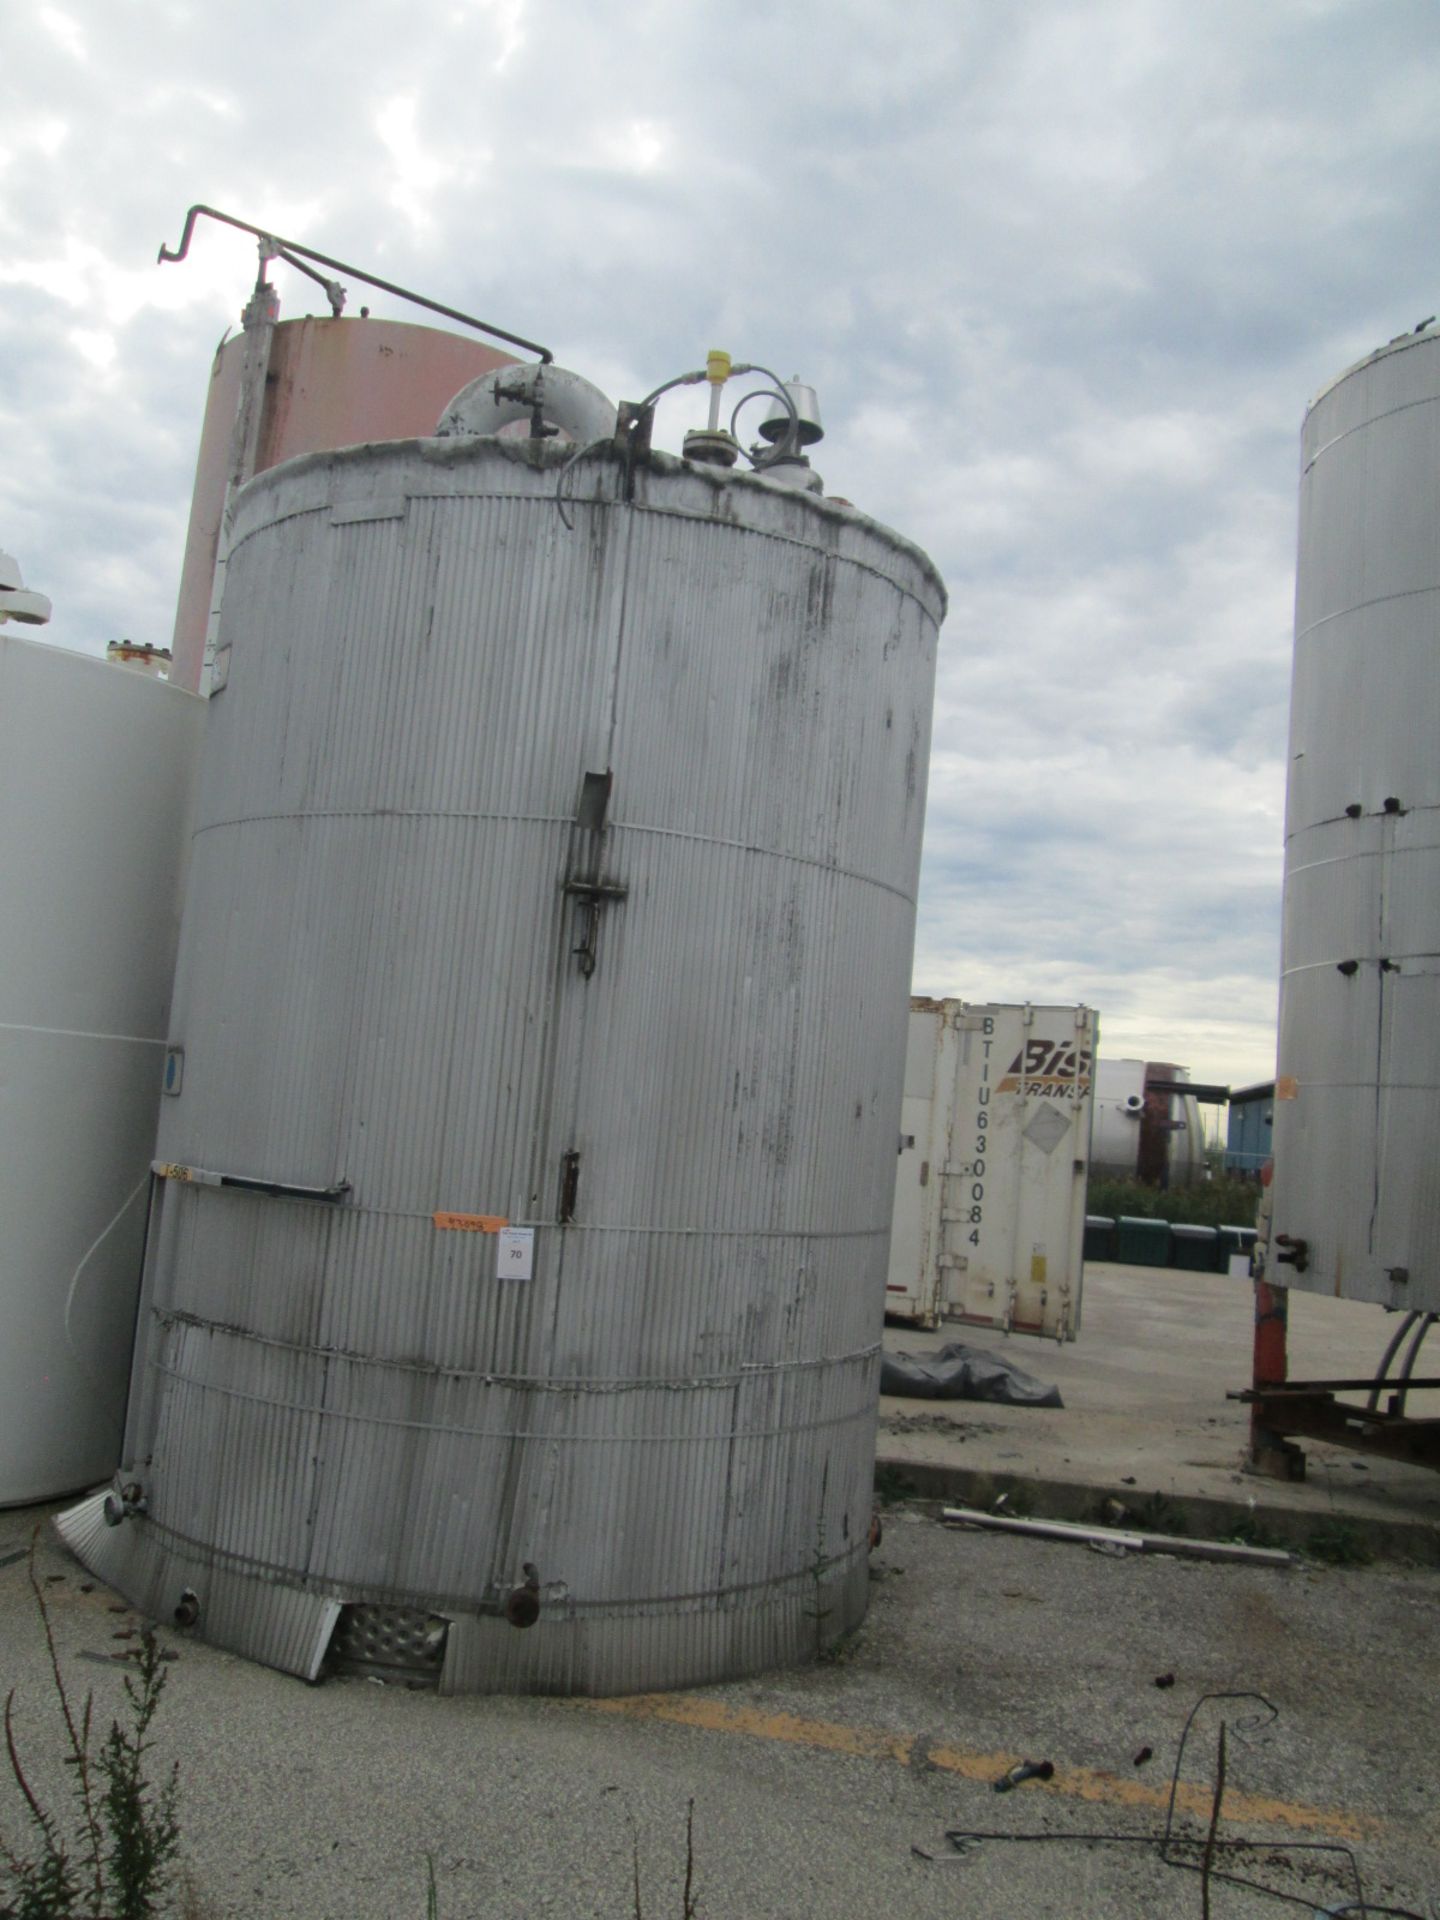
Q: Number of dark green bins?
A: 4